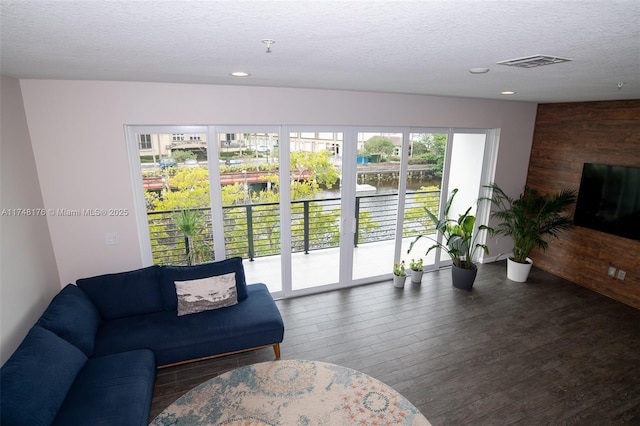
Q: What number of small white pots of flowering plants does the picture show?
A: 2